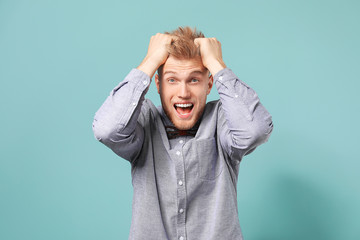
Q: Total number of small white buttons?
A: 9